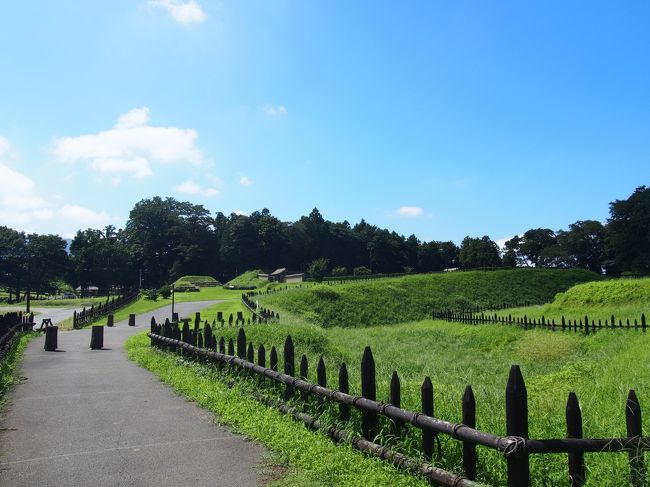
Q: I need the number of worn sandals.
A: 0